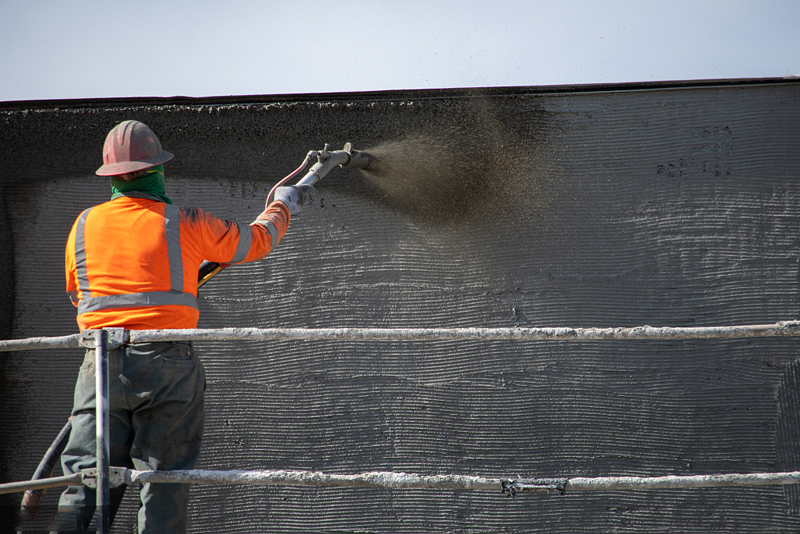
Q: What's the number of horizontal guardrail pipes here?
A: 2